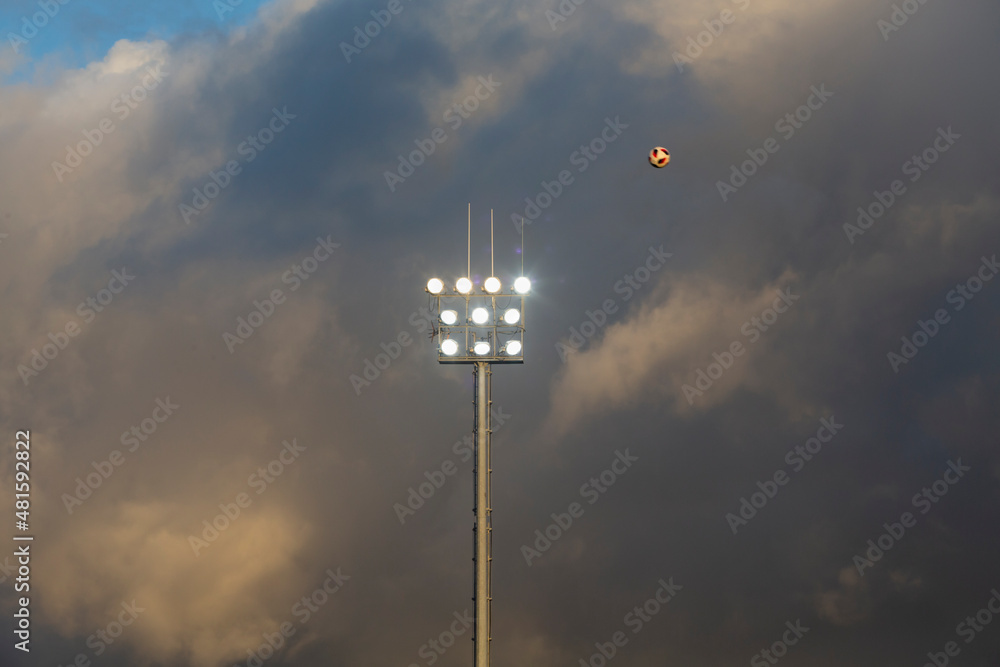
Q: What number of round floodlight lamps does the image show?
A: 10